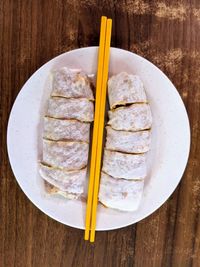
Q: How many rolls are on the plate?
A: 10